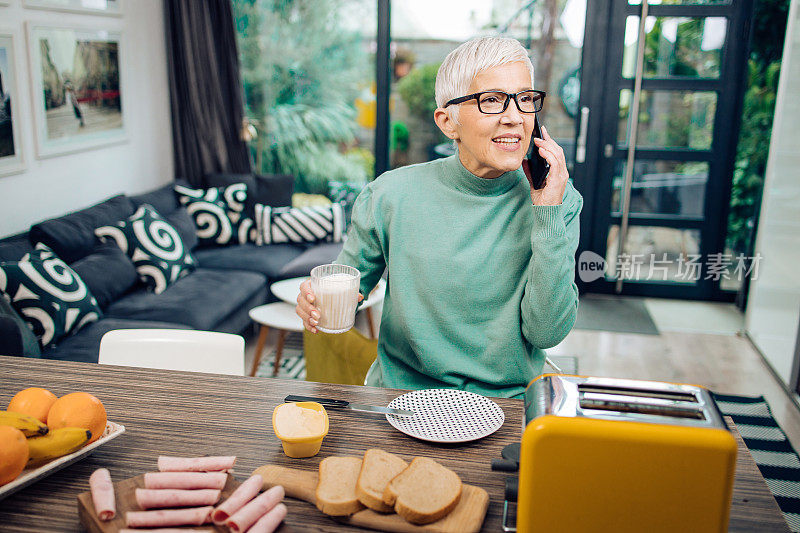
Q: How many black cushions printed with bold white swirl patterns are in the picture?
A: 3